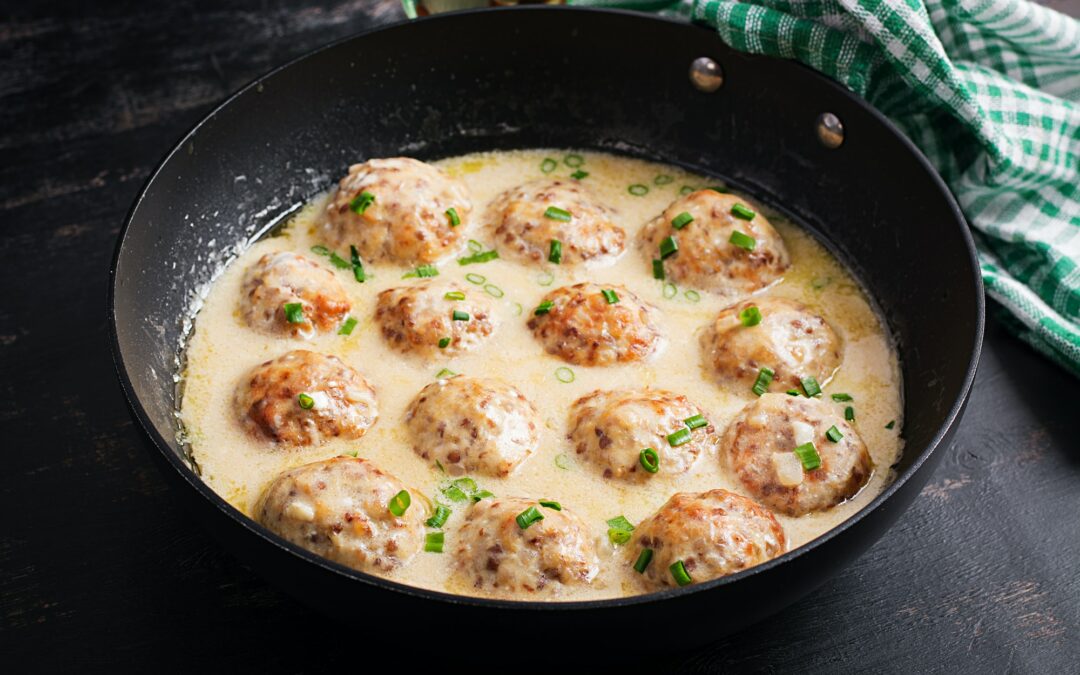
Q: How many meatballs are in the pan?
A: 14